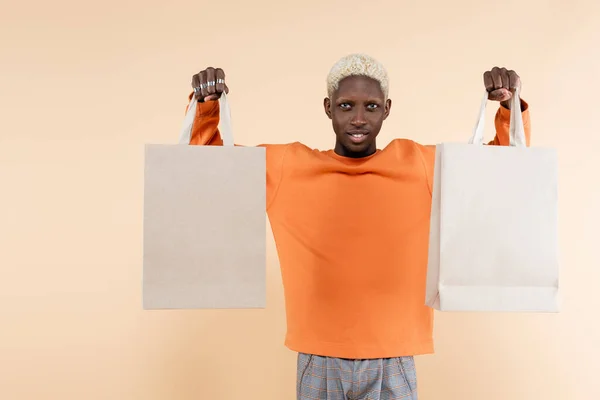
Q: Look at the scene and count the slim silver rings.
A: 4